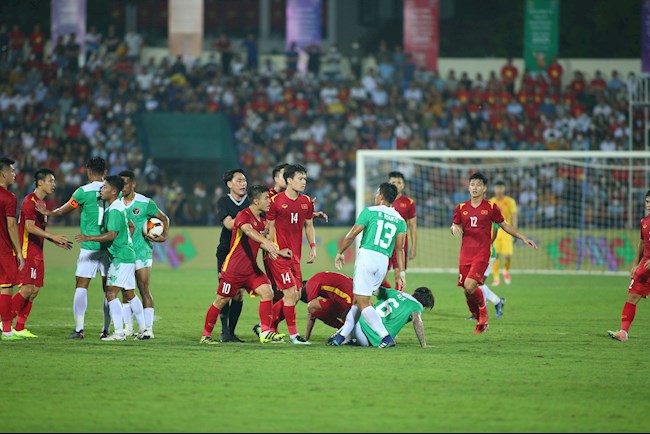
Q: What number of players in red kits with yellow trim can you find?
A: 9